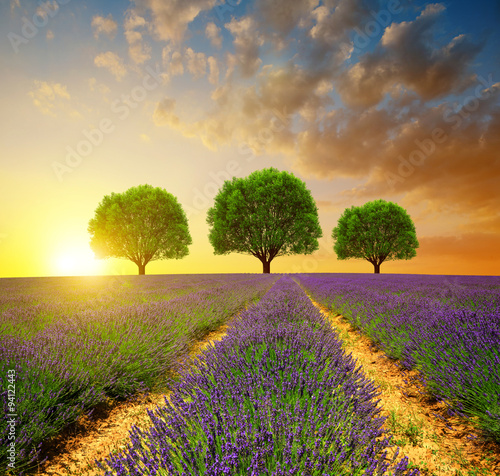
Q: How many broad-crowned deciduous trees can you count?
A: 3